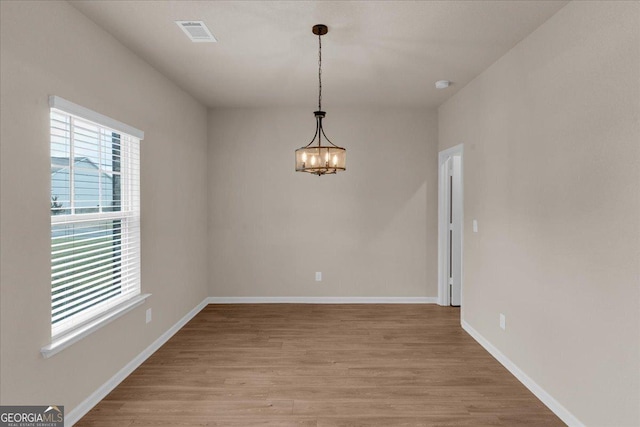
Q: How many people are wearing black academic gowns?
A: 0